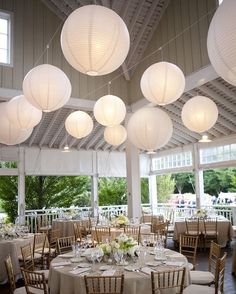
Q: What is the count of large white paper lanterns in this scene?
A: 11